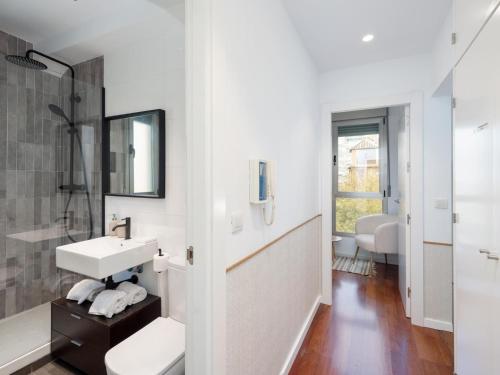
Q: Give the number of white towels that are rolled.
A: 3